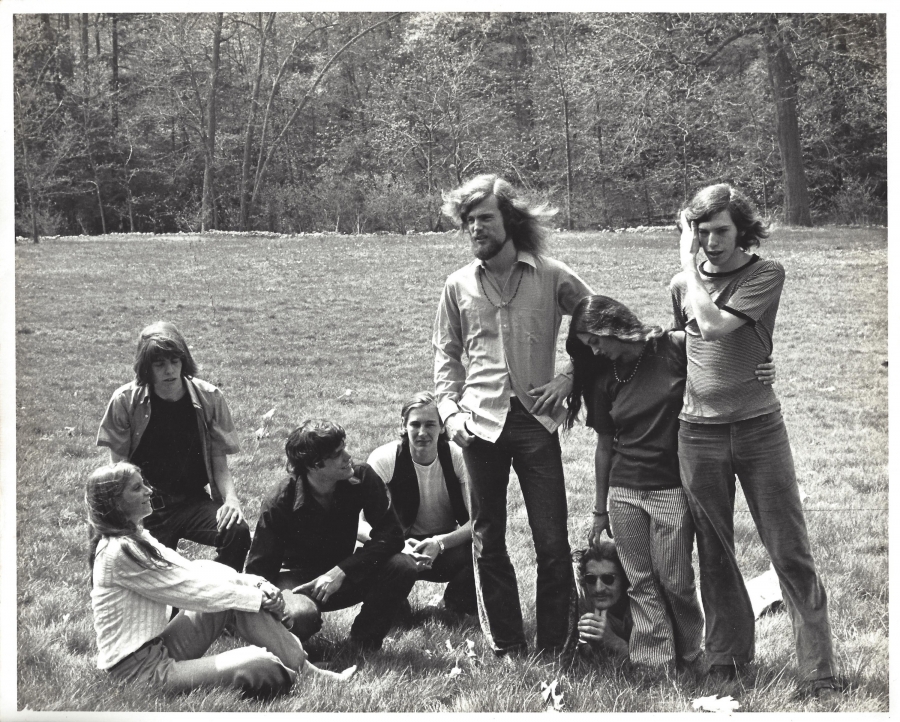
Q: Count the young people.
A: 8